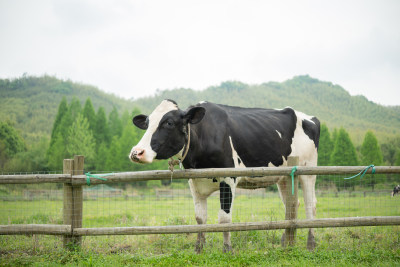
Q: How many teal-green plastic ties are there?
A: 3